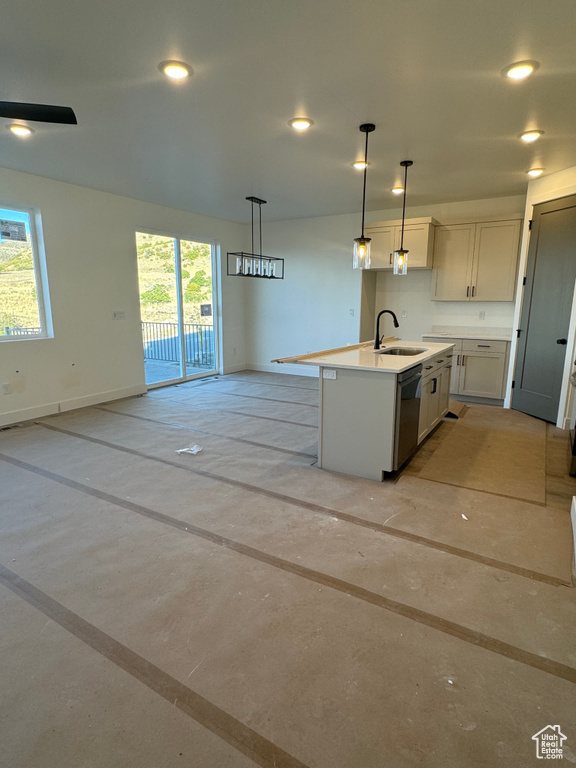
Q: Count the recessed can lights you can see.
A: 8